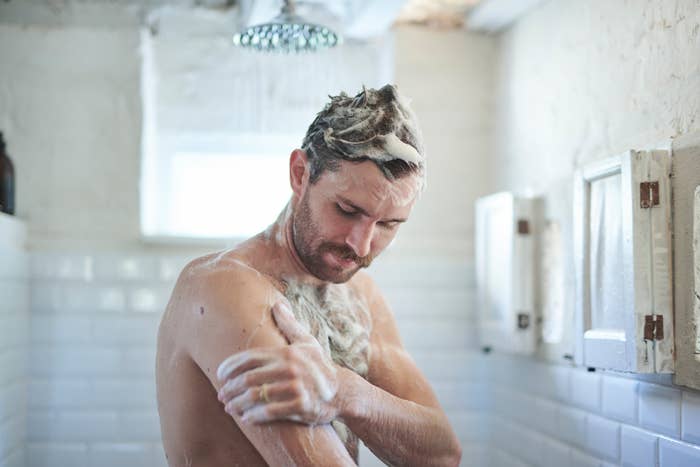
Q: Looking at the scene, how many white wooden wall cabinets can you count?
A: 2